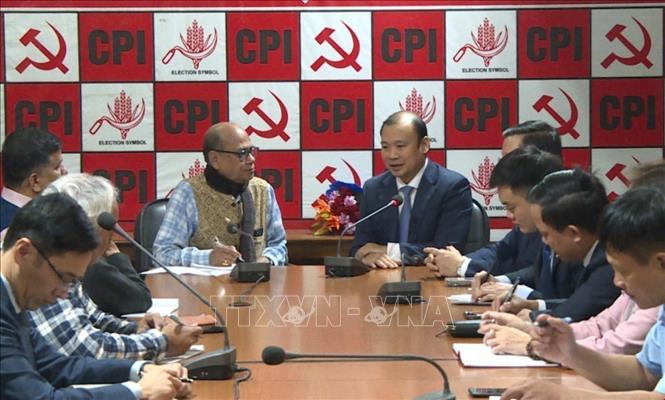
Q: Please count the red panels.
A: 13